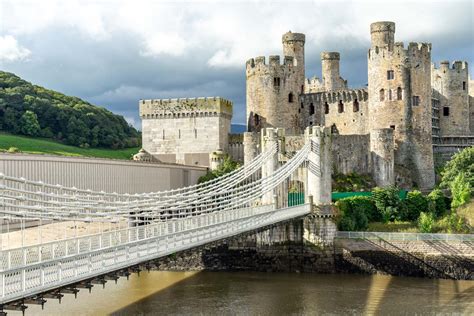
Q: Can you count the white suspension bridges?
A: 1